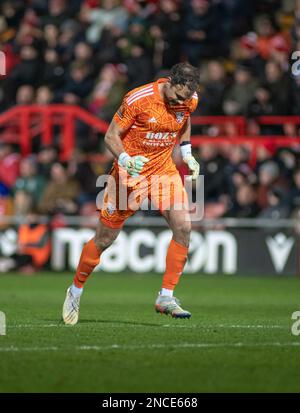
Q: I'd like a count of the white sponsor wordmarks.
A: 2